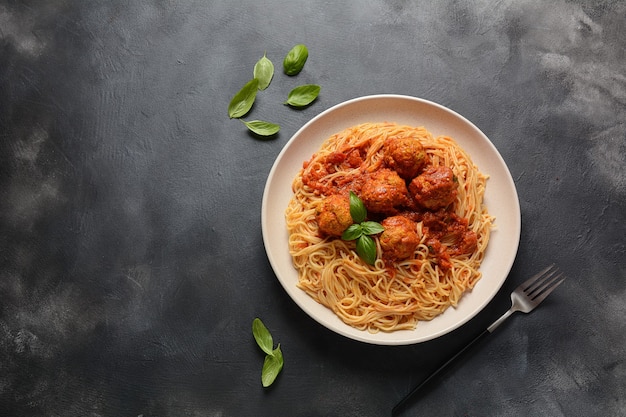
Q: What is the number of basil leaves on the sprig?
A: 4